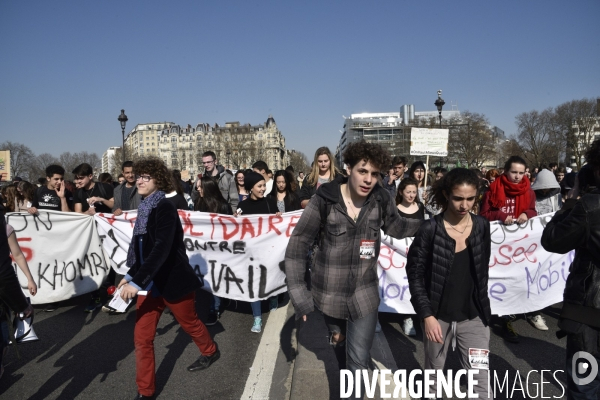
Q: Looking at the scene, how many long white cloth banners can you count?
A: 3